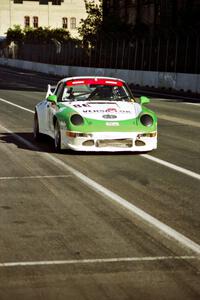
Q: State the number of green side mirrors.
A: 2